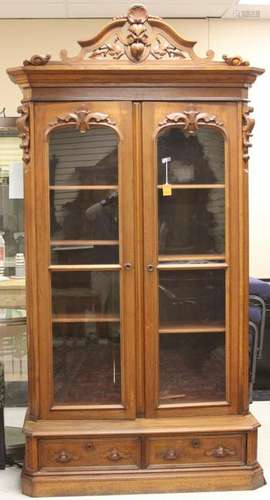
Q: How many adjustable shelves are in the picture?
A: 6